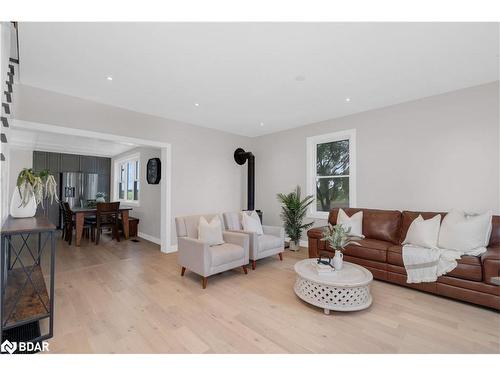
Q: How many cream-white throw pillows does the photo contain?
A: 5